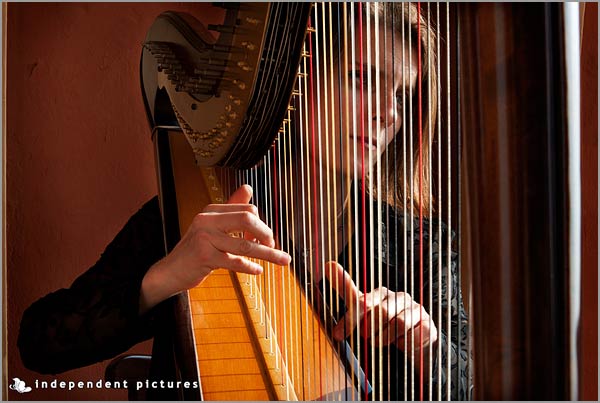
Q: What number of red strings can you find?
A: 4